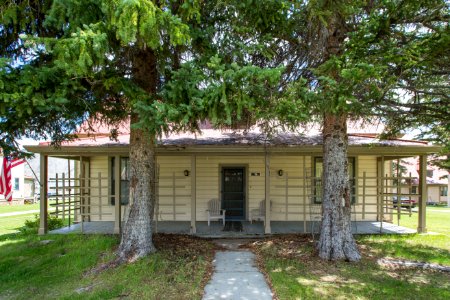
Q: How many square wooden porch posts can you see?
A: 5